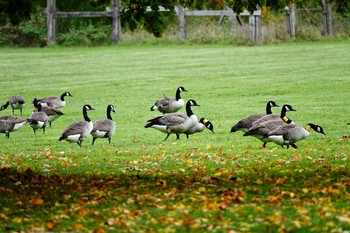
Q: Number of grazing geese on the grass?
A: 13